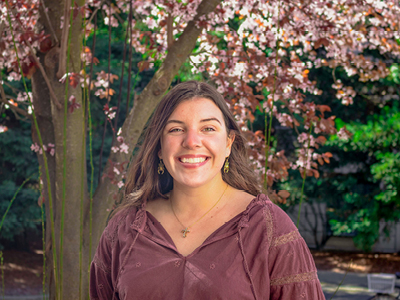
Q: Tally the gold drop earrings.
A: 2